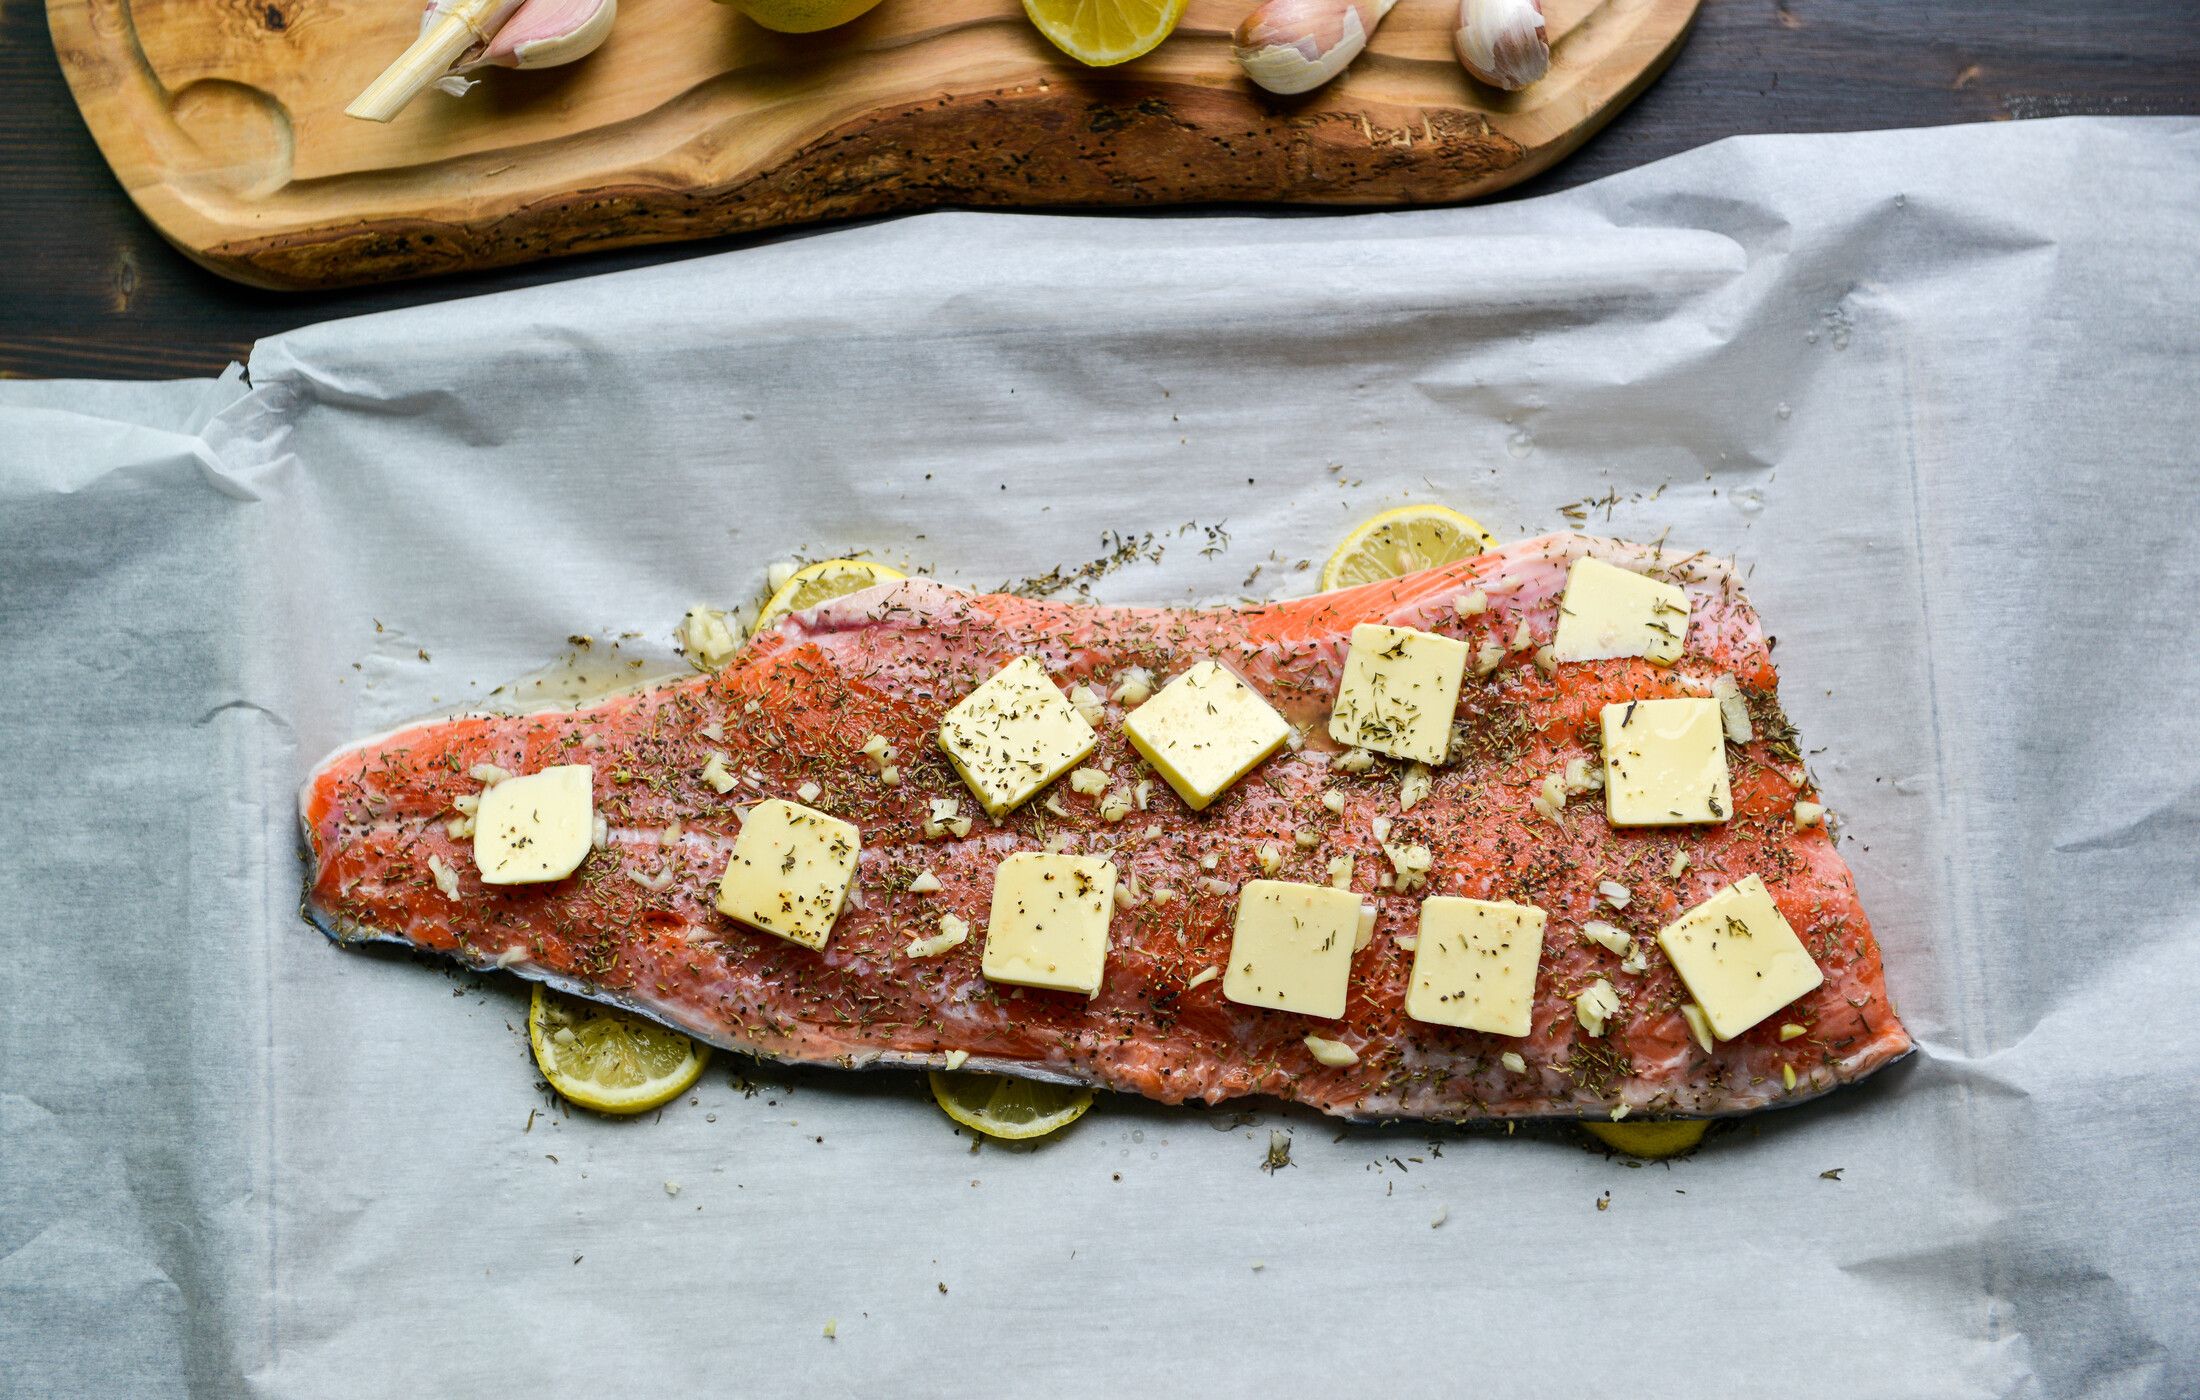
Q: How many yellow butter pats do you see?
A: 11